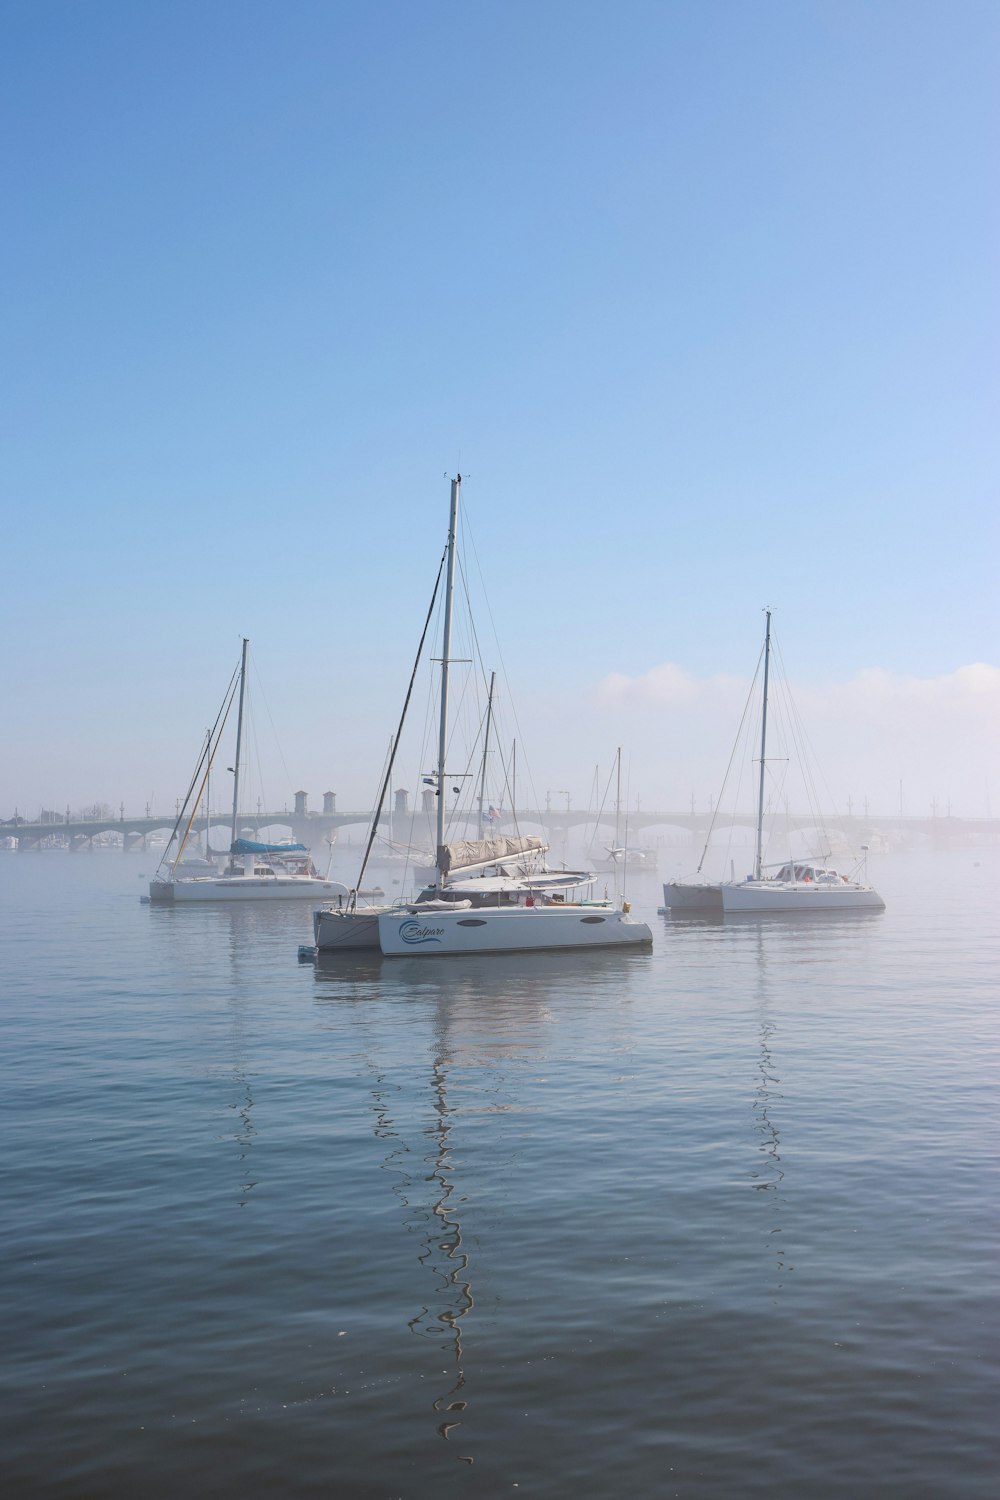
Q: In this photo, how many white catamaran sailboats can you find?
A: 3